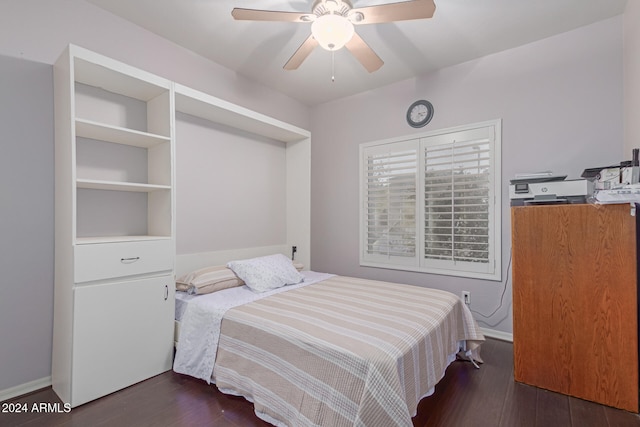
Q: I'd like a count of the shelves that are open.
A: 3